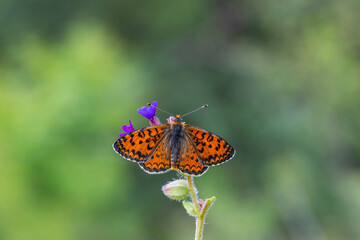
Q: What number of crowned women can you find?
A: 0